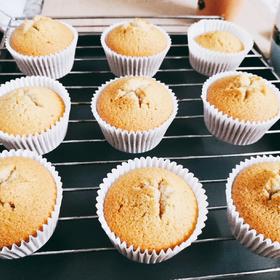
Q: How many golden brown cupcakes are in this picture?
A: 9